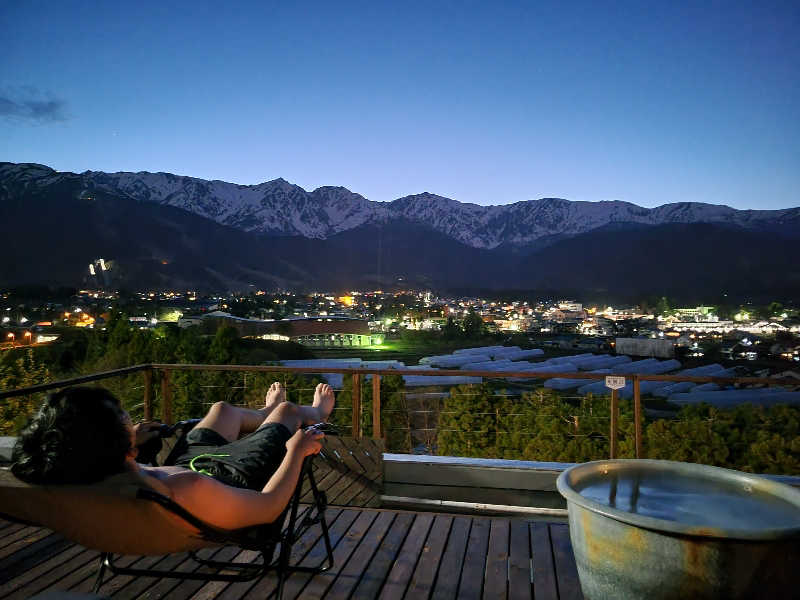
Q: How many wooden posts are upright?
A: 6